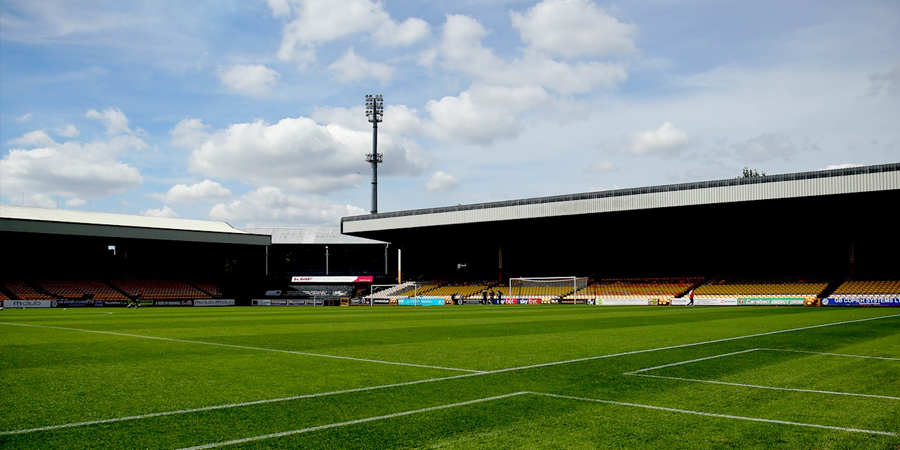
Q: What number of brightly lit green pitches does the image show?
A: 1